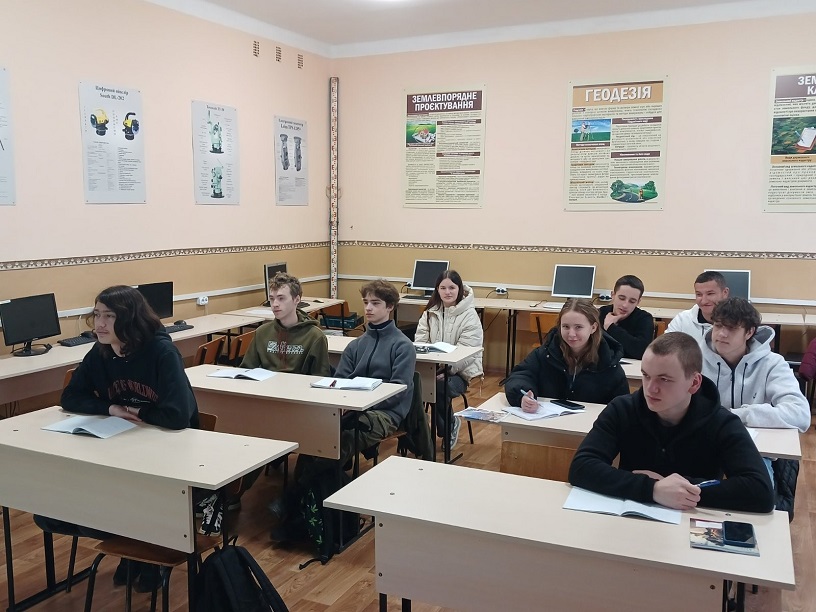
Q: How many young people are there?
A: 9